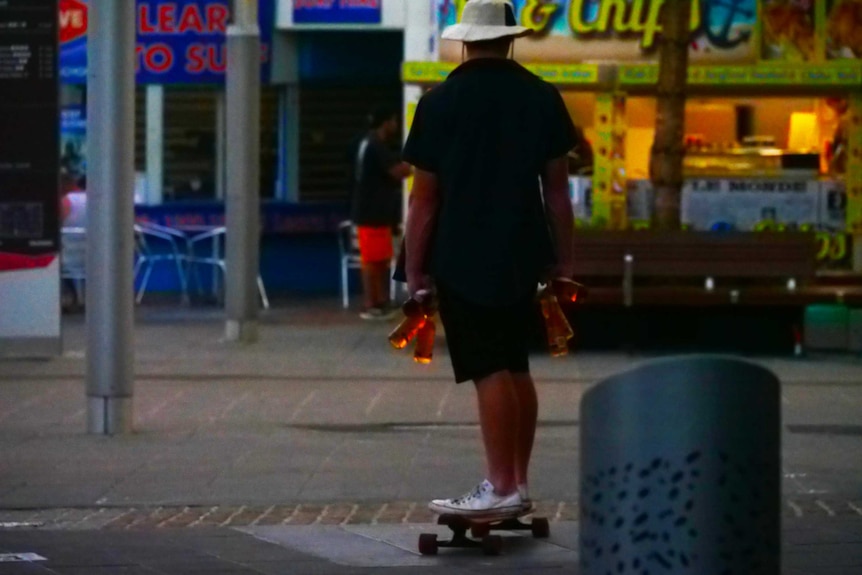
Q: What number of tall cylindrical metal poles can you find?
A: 2